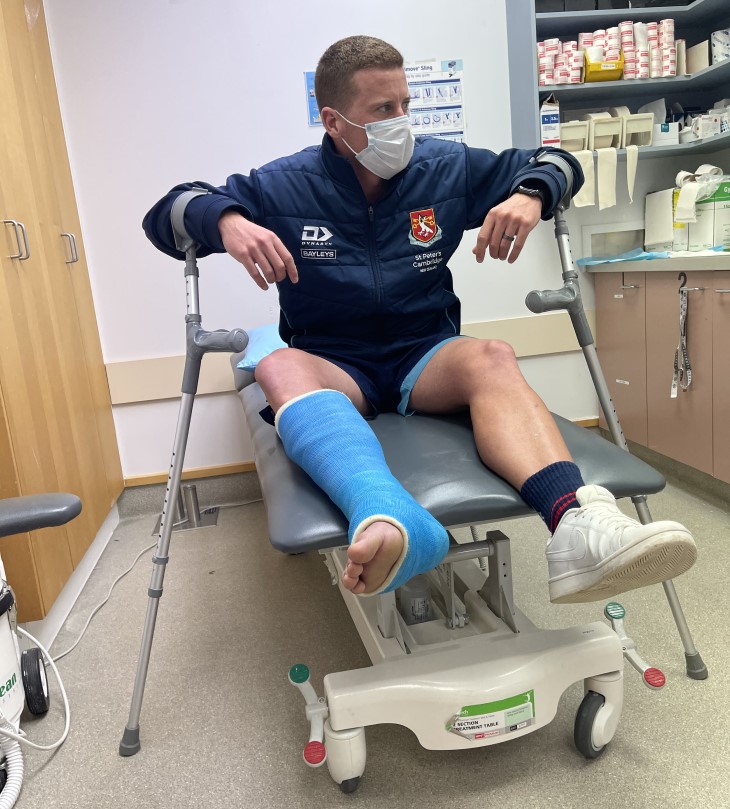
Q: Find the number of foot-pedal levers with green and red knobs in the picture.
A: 2